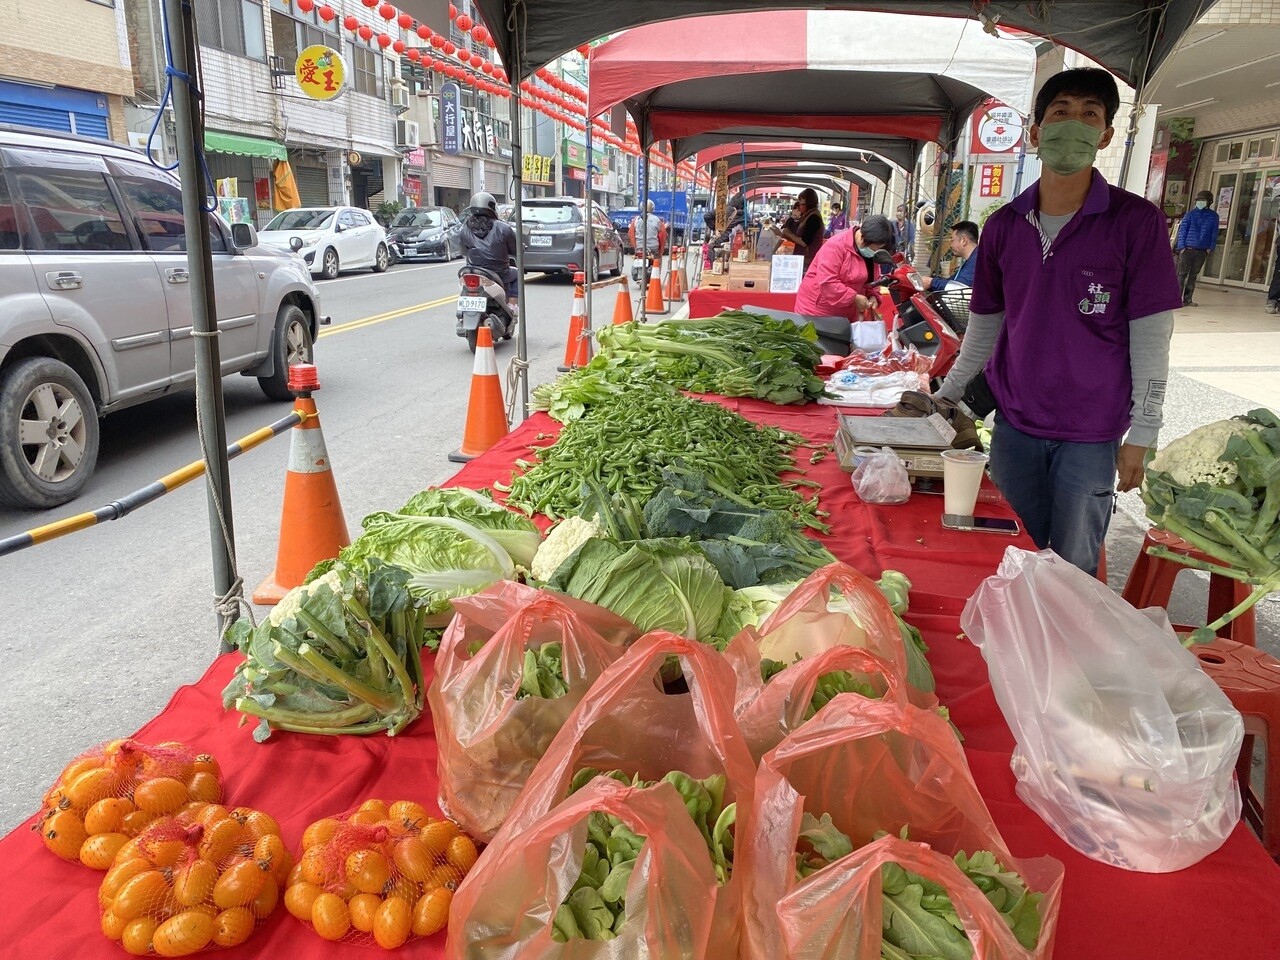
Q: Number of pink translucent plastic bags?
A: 4